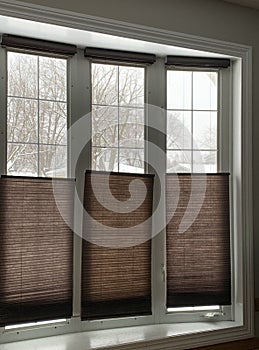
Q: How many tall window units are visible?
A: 3